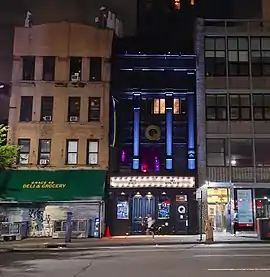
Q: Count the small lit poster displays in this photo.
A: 2